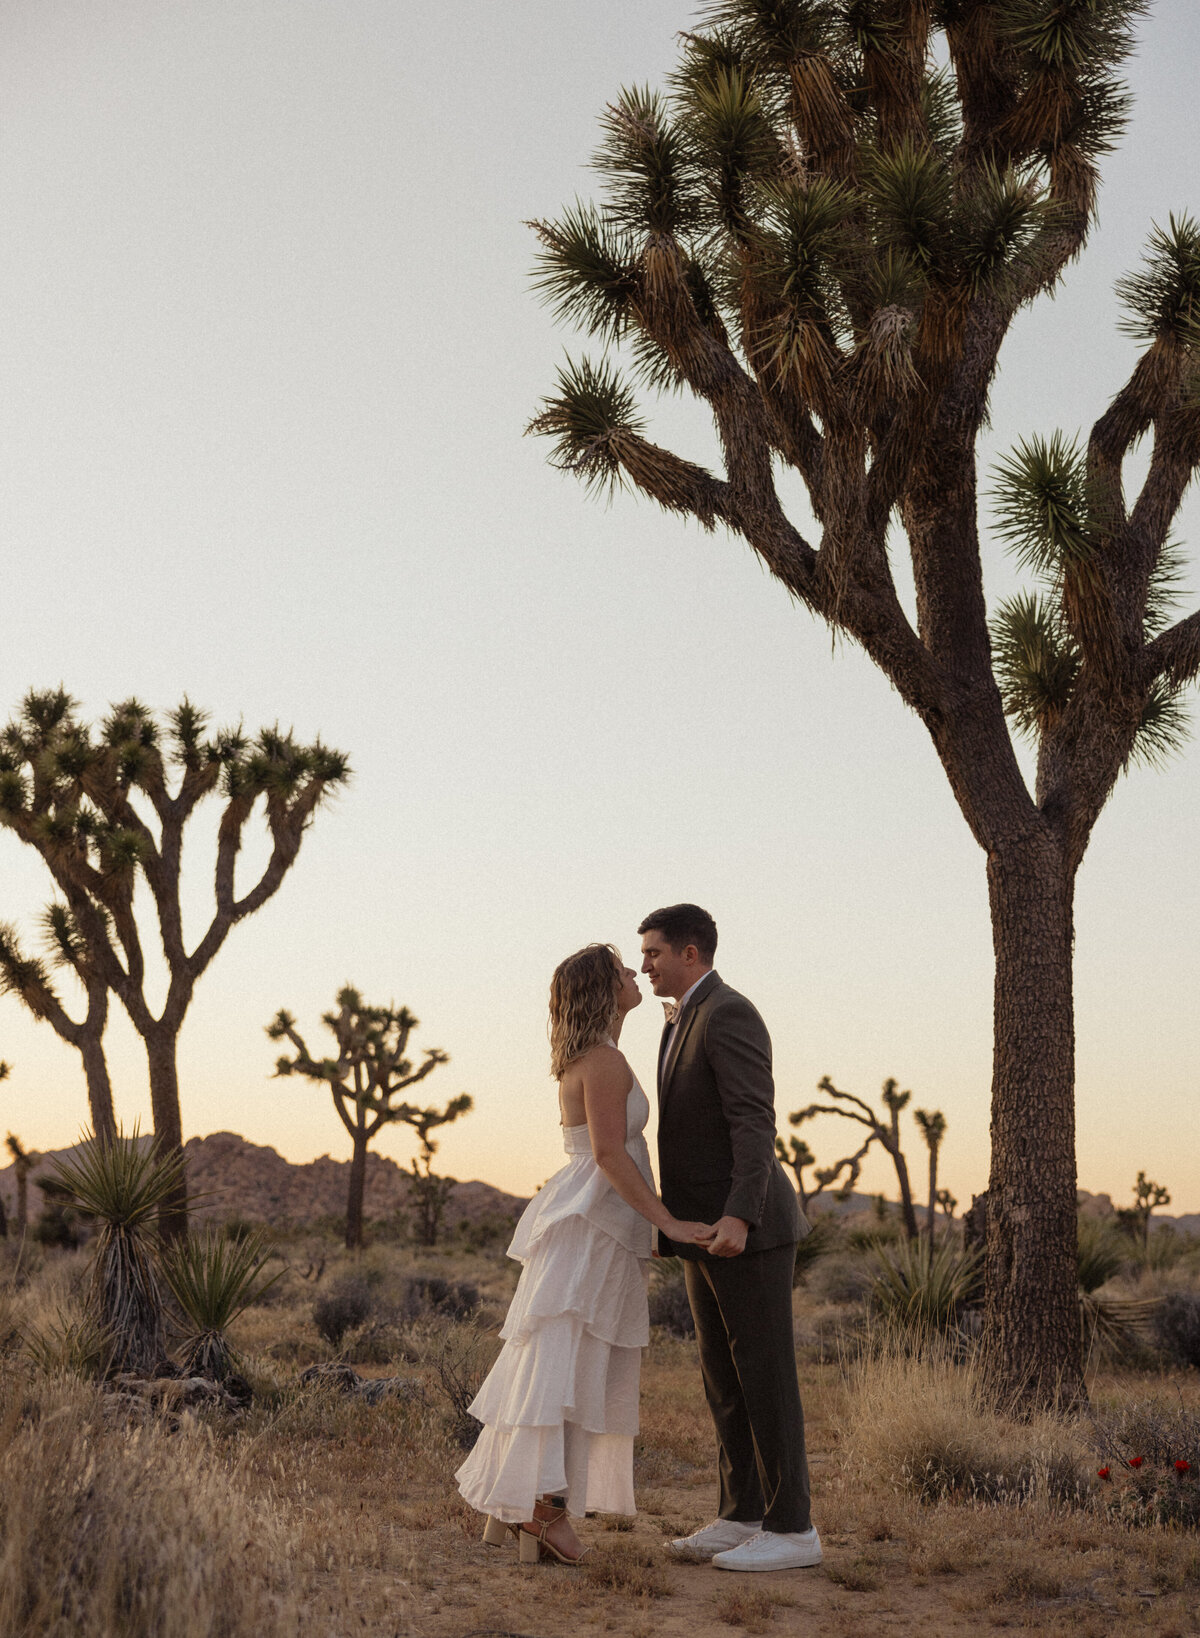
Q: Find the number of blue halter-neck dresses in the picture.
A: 0